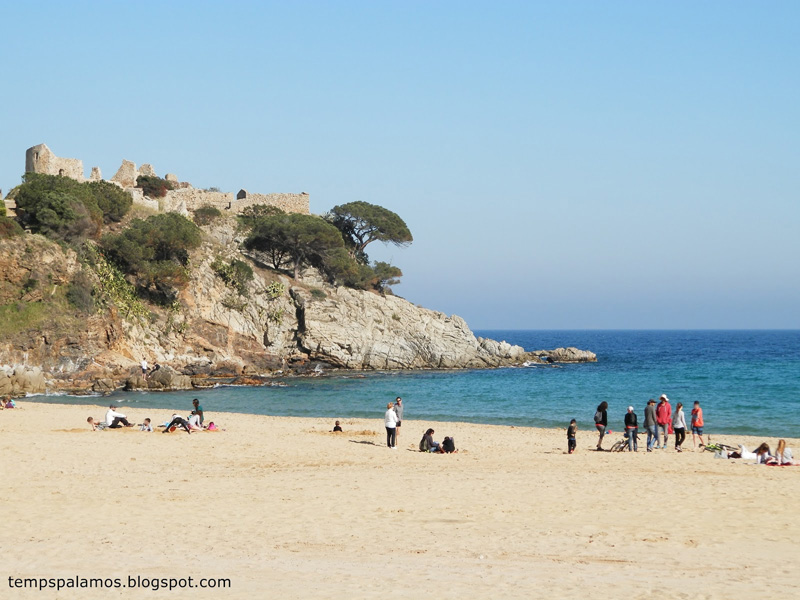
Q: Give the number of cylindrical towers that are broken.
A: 1